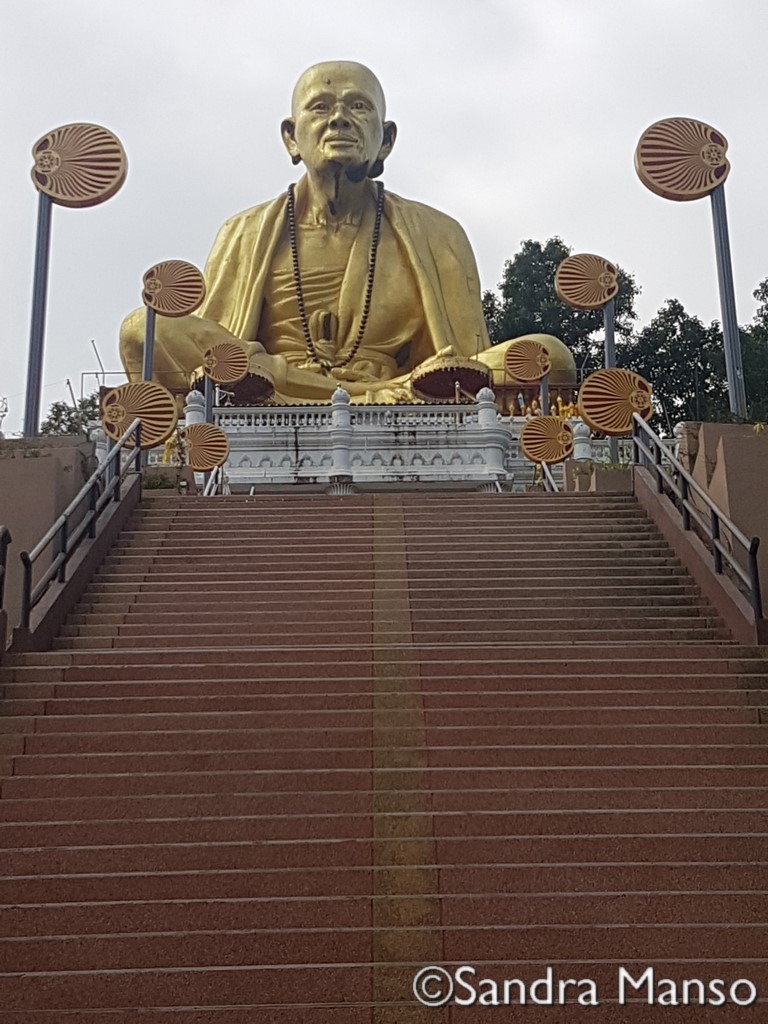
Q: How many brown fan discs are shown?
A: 10